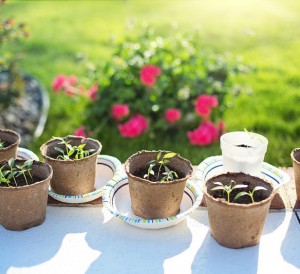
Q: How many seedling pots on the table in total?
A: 7